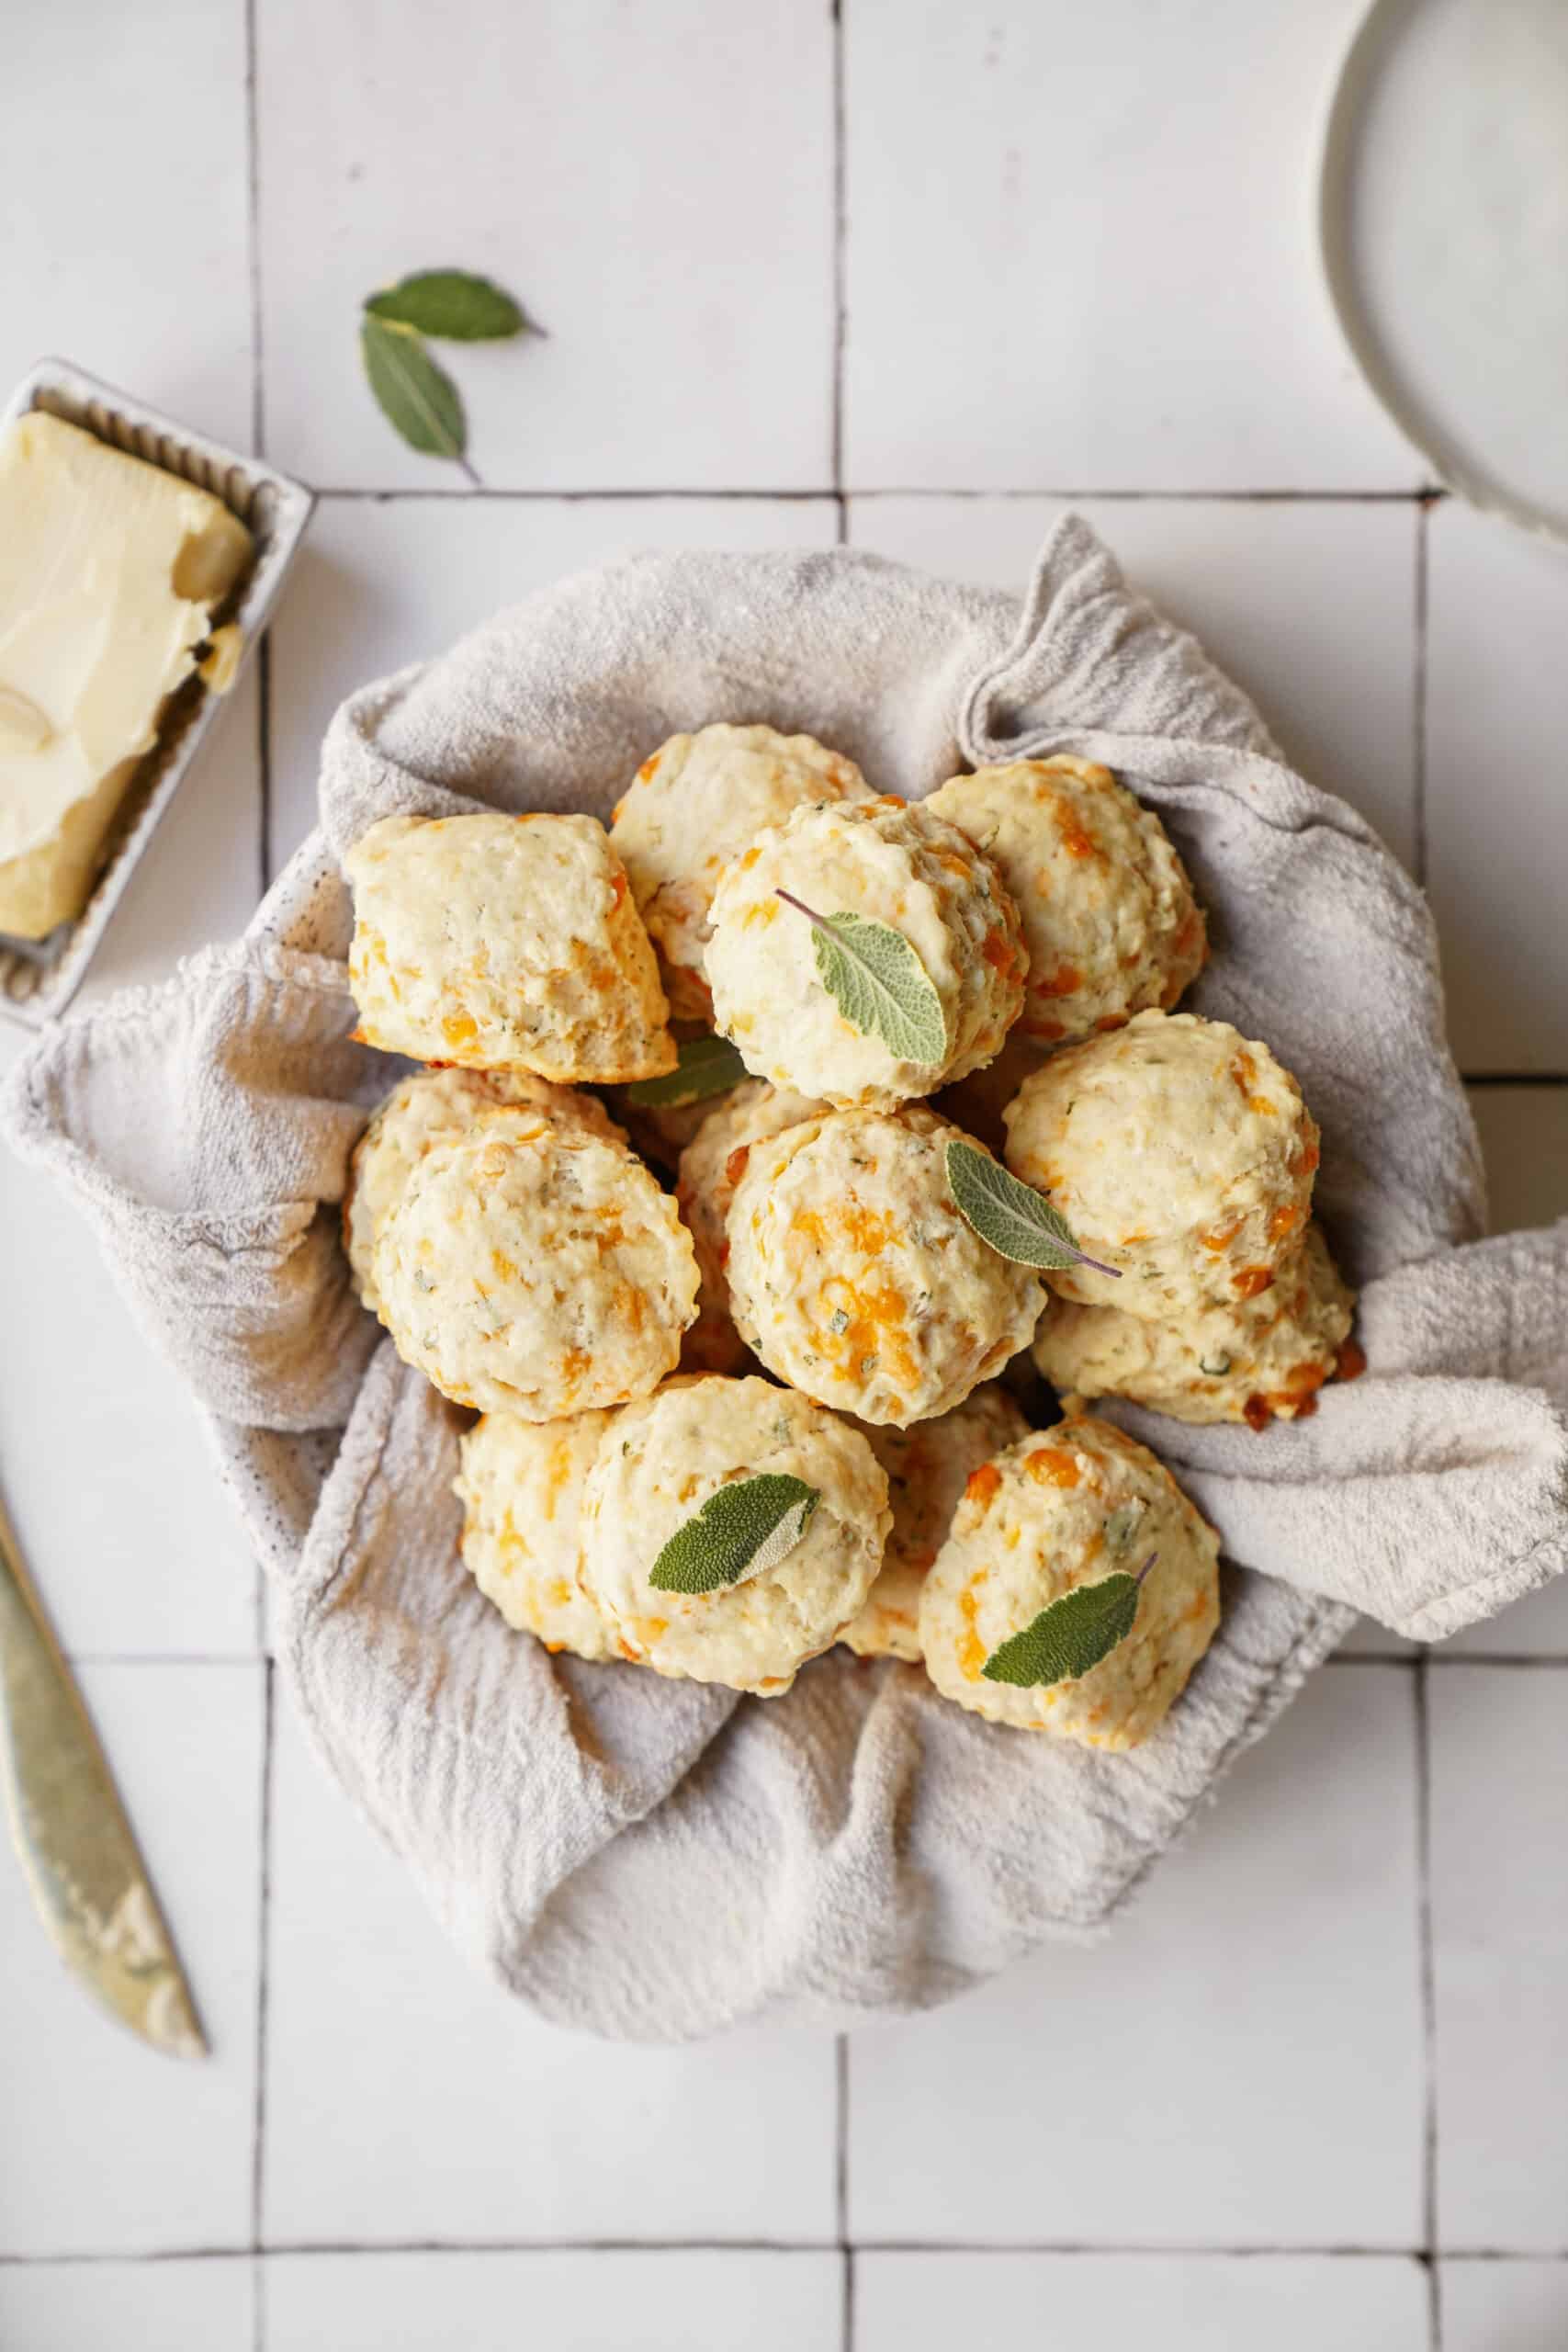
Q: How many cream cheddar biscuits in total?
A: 14